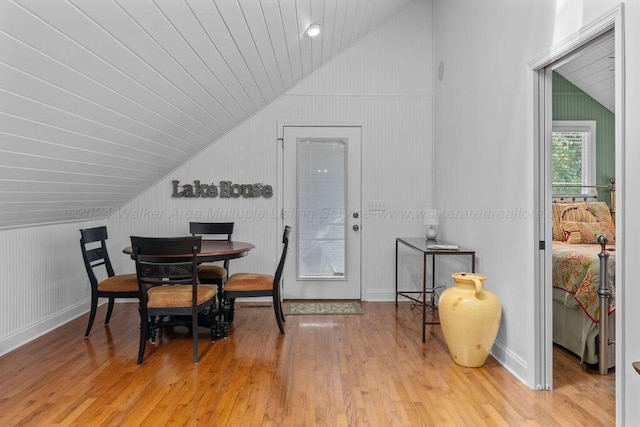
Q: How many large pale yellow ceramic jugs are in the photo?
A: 1